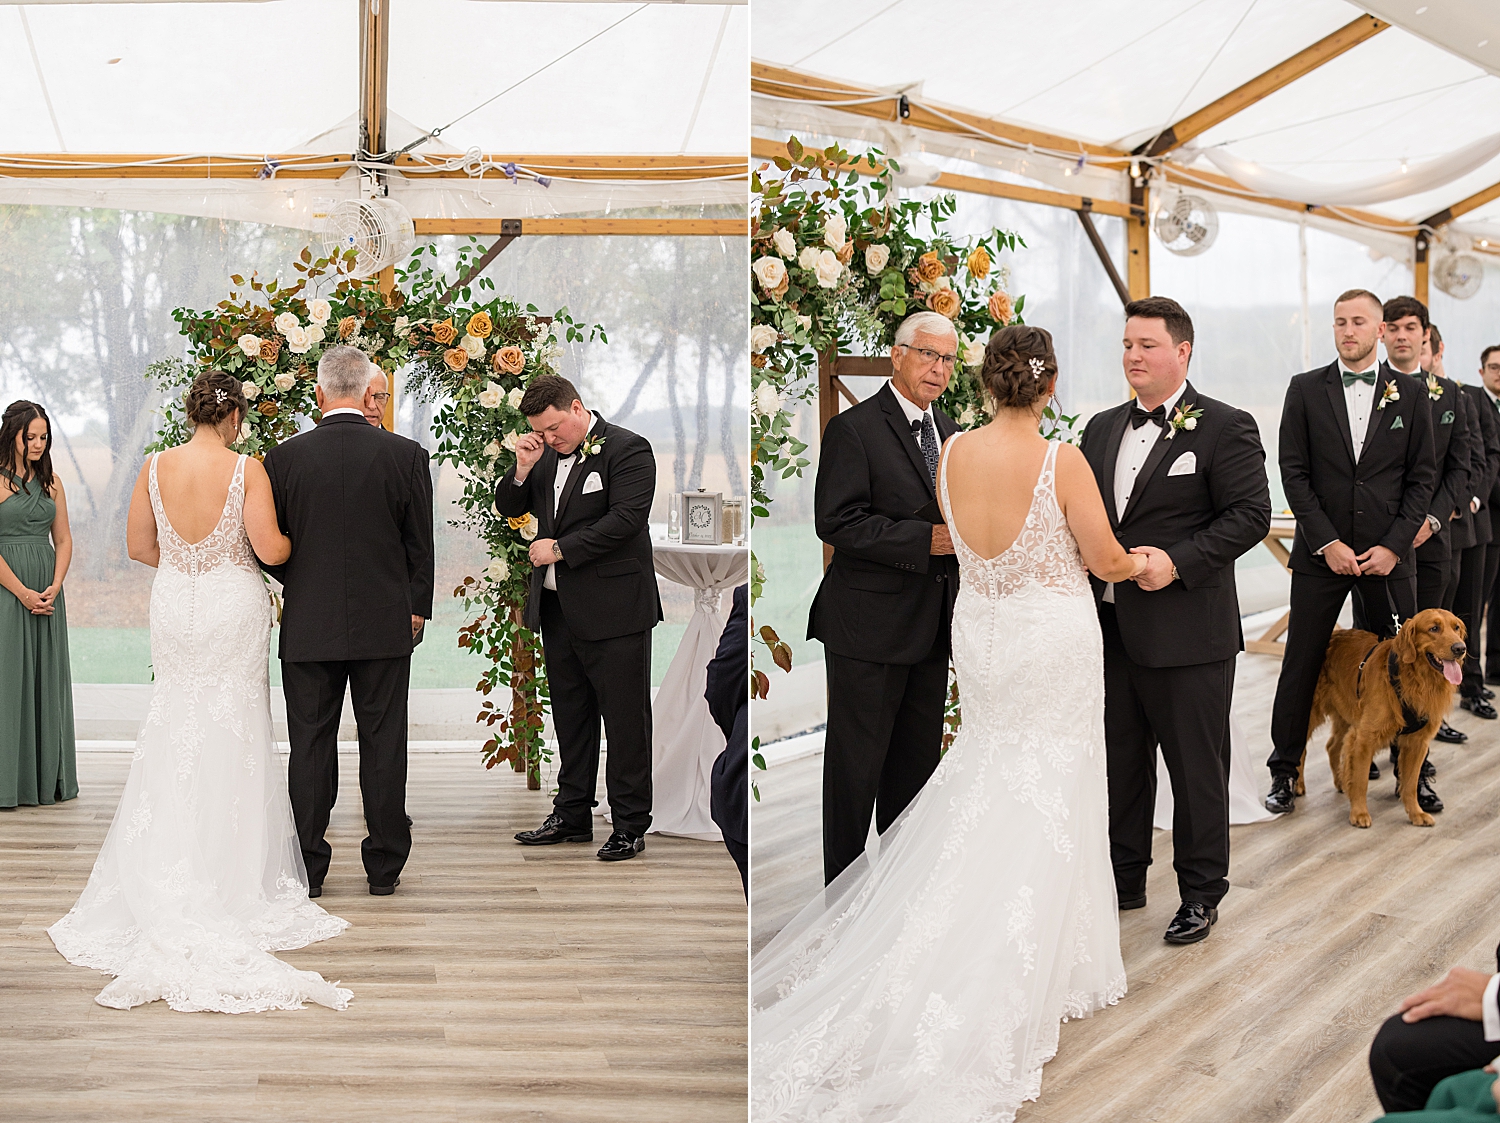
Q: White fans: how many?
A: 3